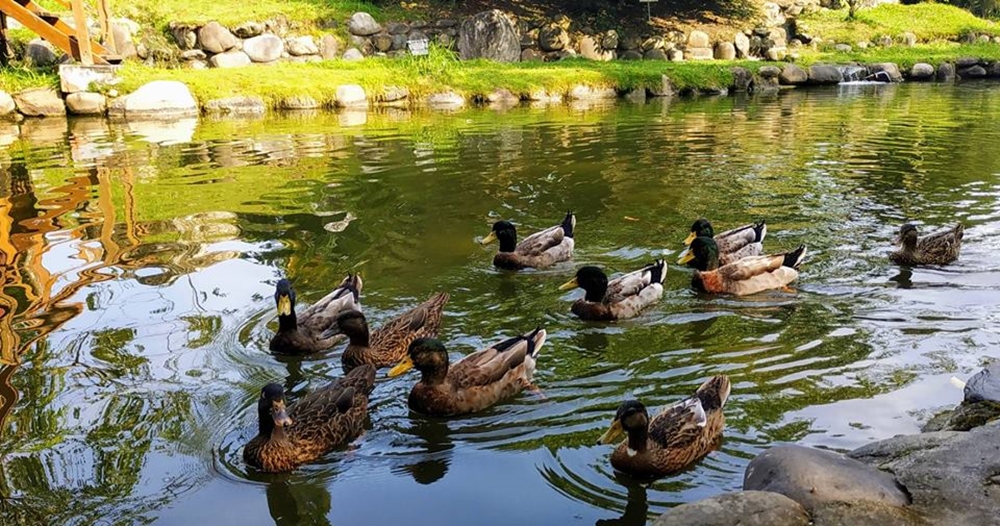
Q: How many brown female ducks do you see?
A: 3